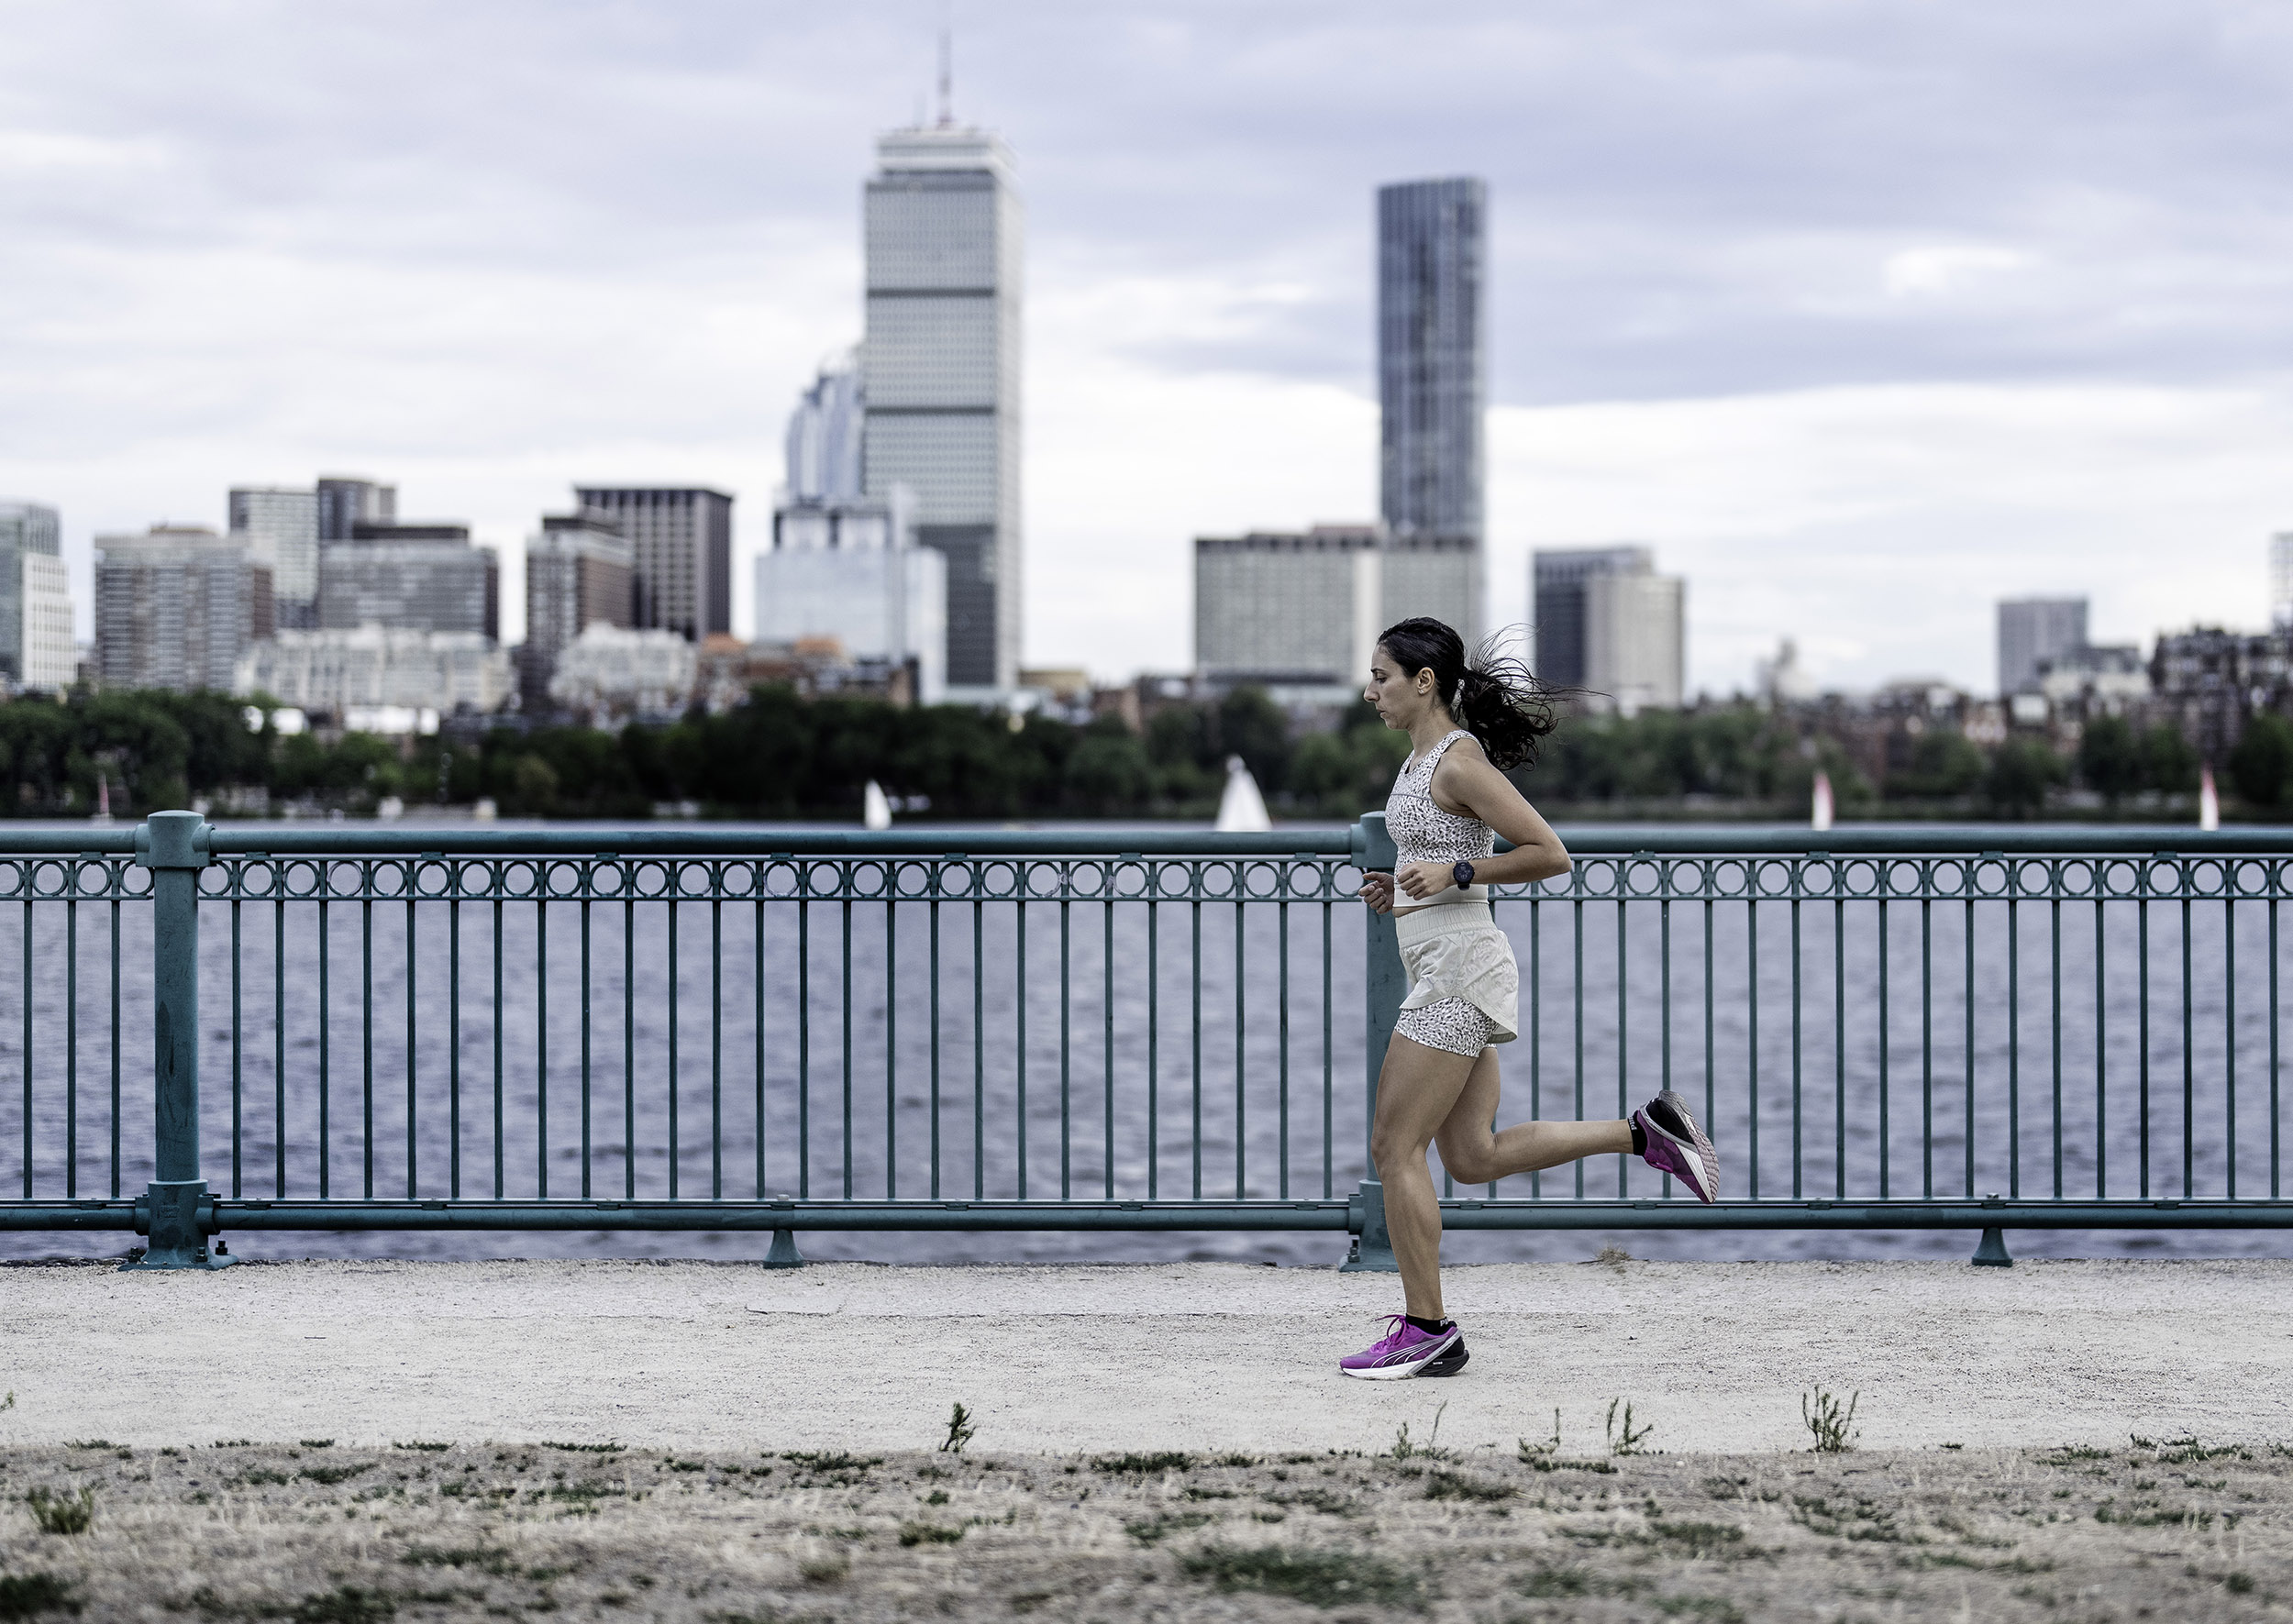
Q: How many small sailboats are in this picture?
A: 5